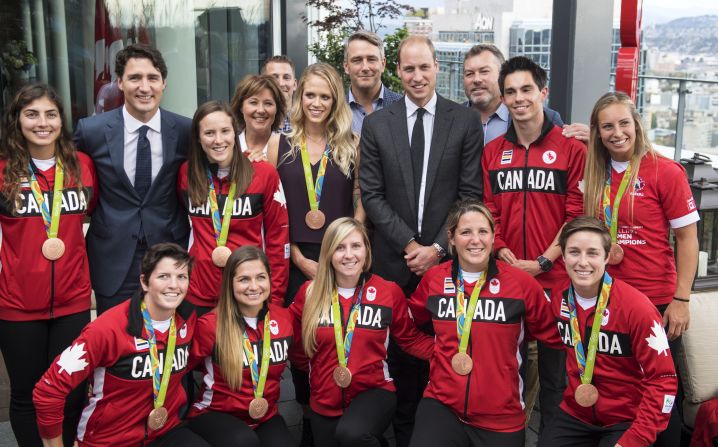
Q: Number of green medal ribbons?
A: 9